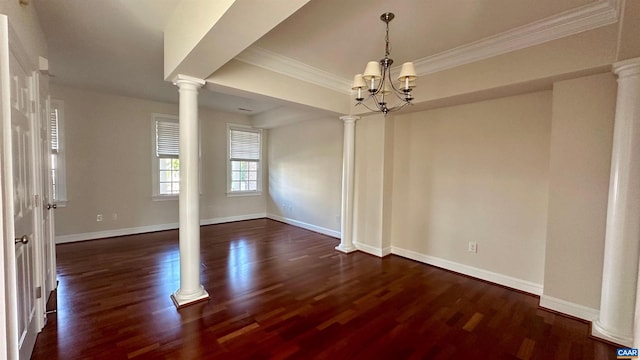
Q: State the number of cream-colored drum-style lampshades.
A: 5